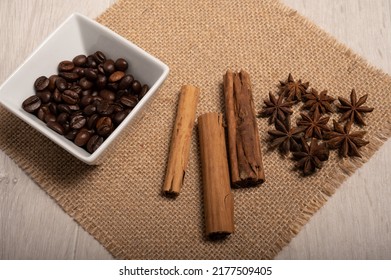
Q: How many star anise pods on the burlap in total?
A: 8